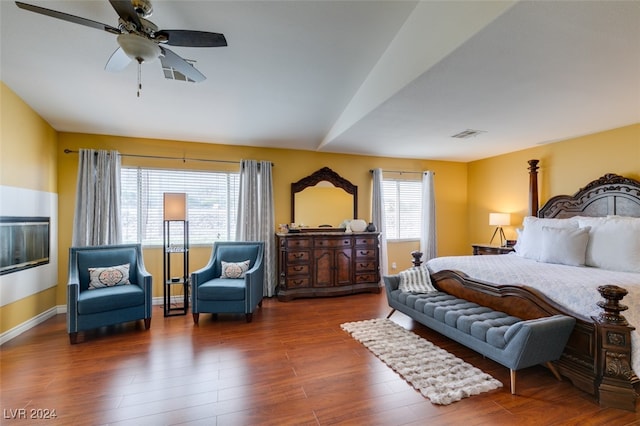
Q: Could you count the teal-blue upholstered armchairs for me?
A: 2